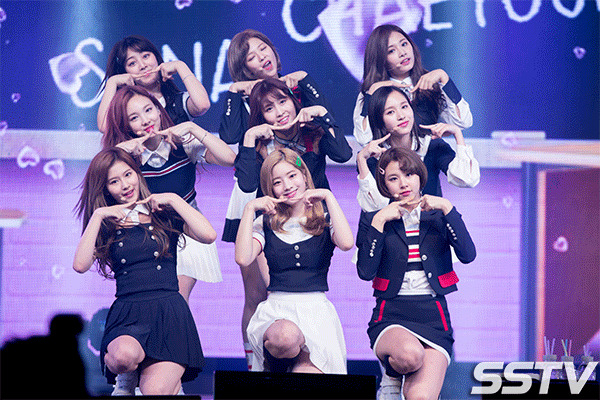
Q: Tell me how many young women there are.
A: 9